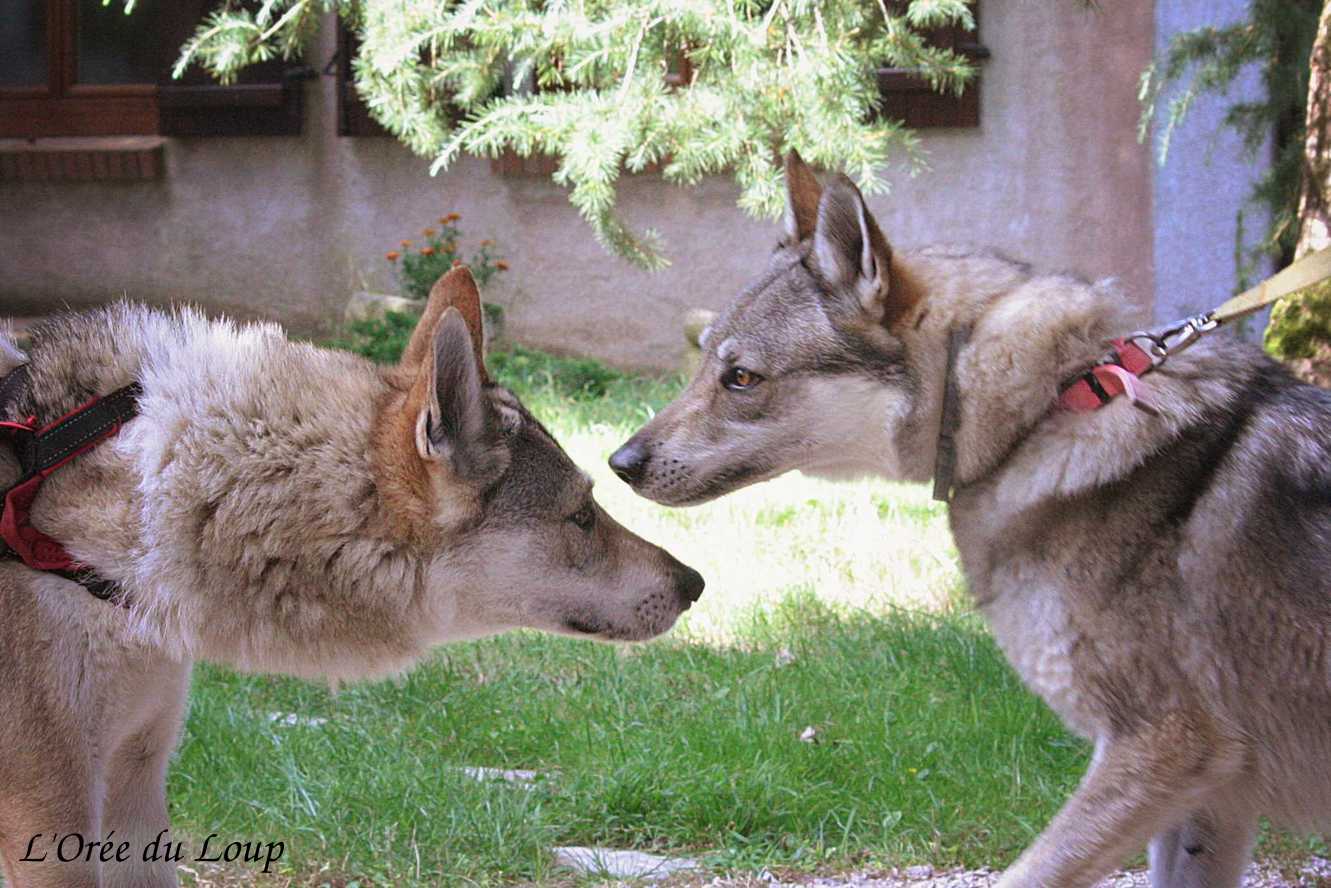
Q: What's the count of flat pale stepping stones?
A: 3